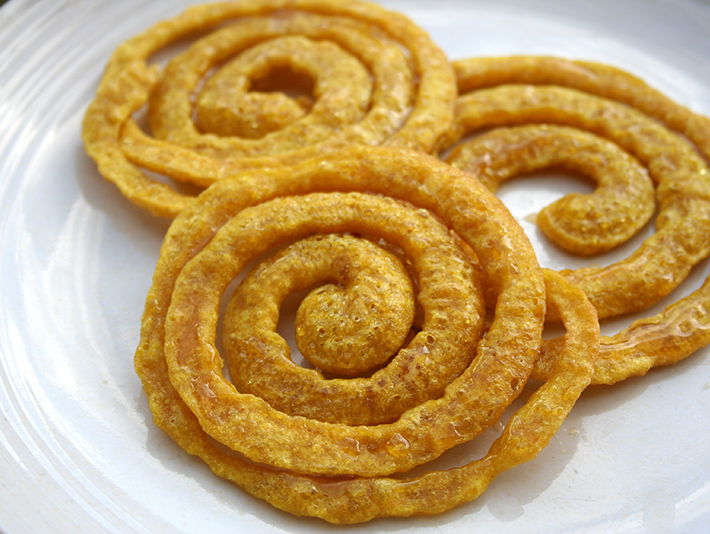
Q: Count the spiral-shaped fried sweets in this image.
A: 3